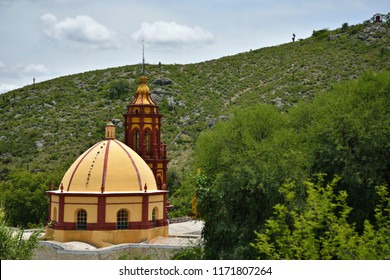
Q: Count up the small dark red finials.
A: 5